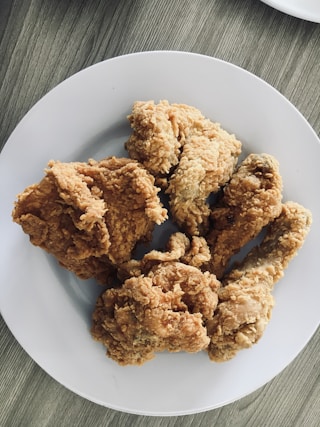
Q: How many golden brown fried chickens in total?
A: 5